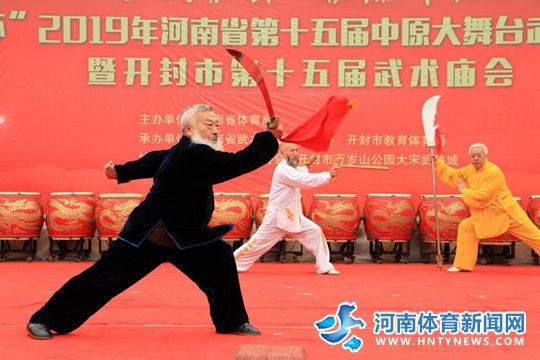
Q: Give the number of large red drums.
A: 10